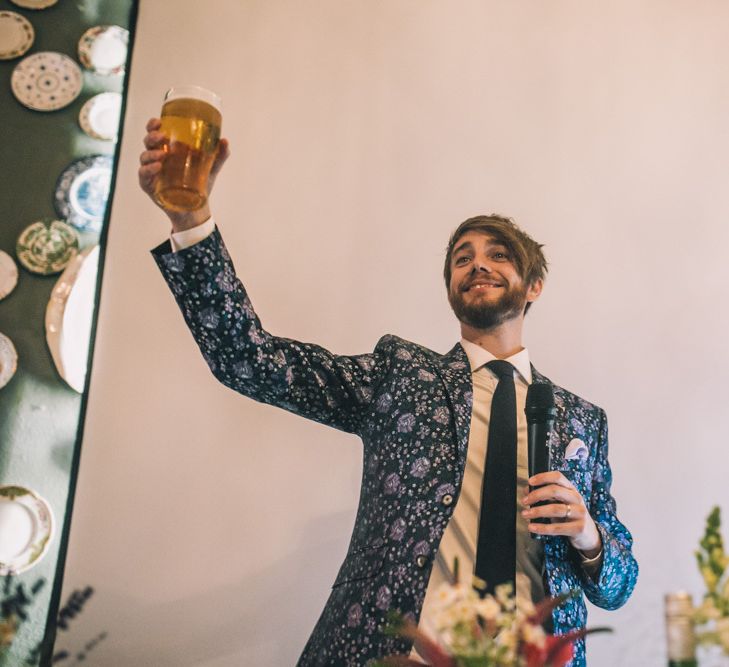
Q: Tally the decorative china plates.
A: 11